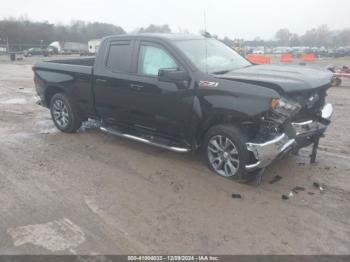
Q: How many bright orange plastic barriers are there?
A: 3